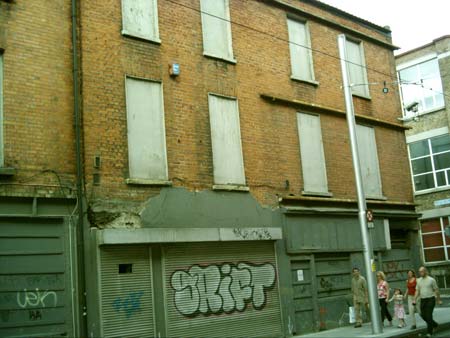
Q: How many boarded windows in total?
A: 8